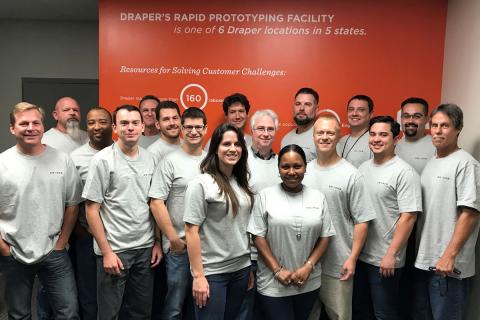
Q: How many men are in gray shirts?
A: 15